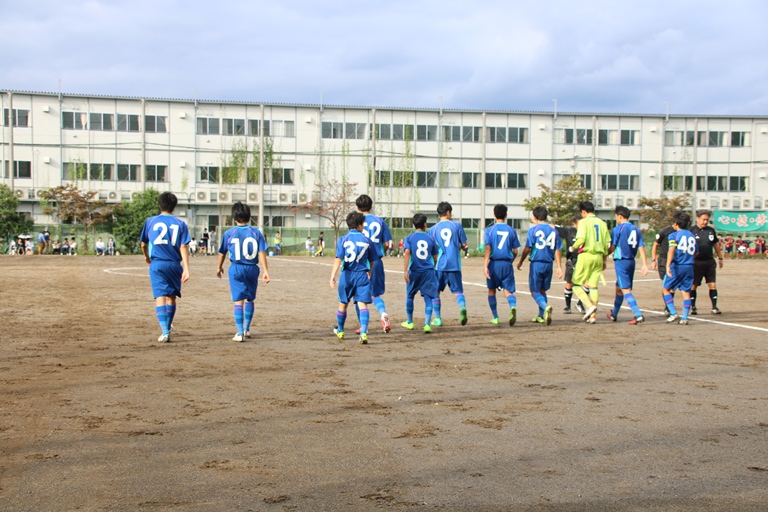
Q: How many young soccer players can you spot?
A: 11